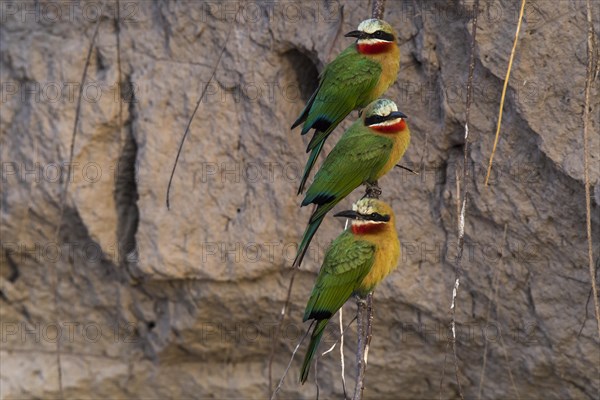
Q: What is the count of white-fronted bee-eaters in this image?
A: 3